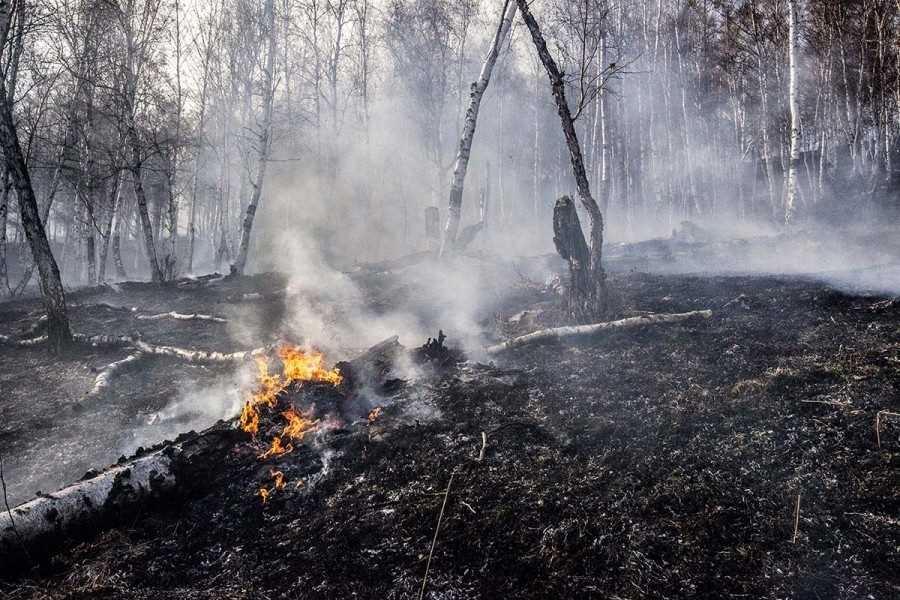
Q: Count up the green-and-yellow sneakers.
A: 0